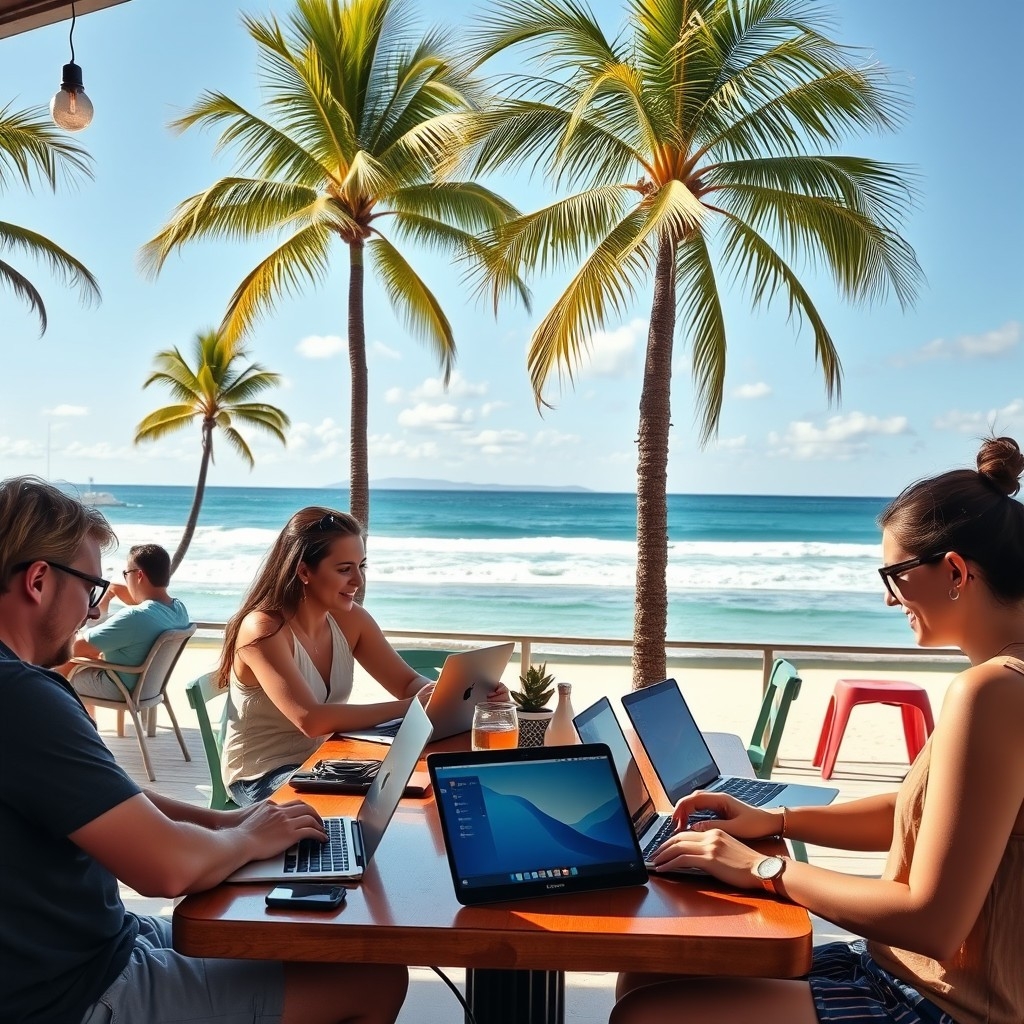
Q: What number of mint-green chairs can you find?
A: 3